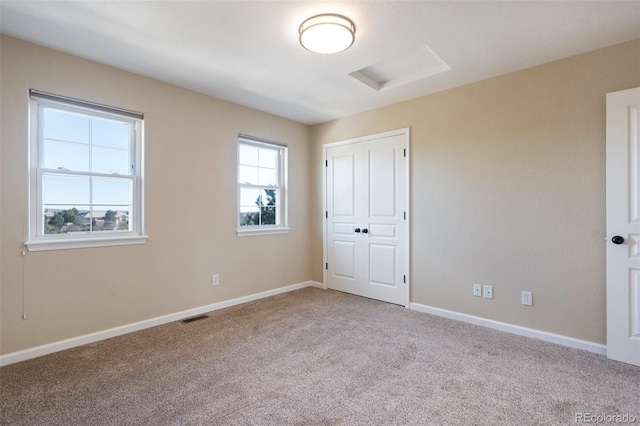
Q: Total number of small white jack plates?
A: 2